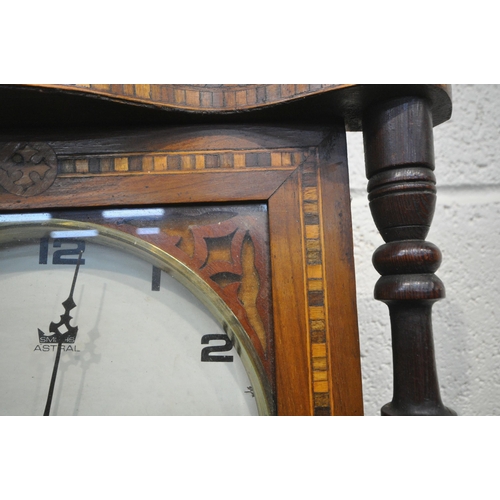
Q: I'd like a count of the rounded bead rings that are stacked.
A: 2